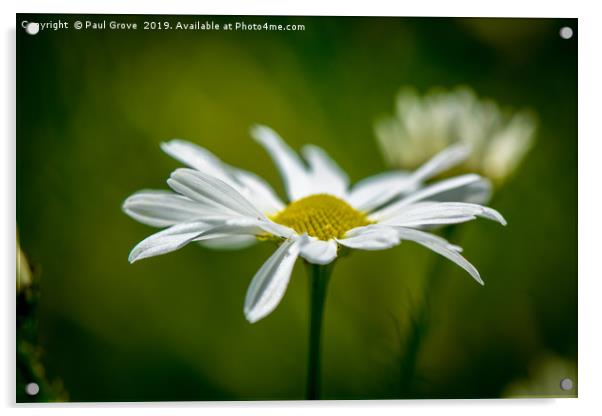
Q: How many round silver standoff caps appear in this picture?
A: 4